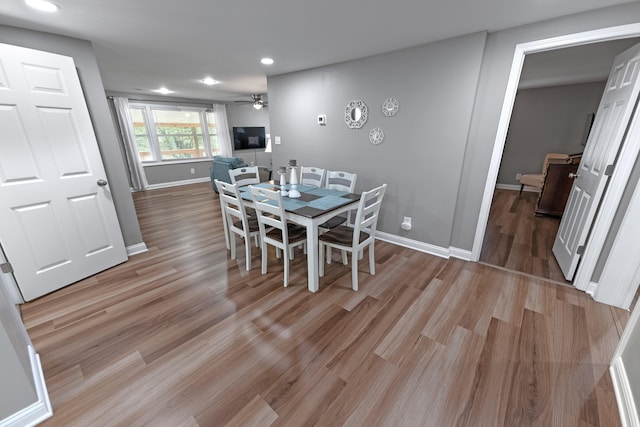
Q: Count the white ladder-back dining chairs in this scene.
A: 6